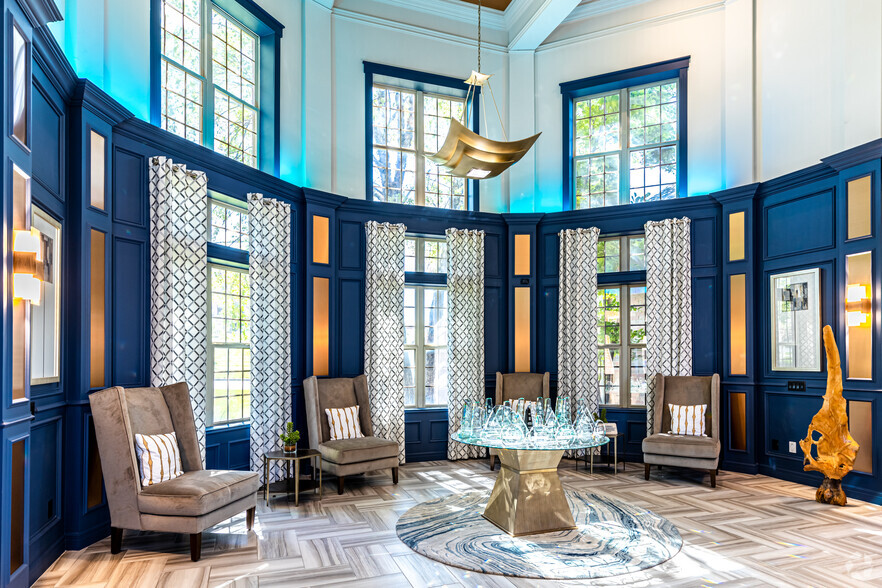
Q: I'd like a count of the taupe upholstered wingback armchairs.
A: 4